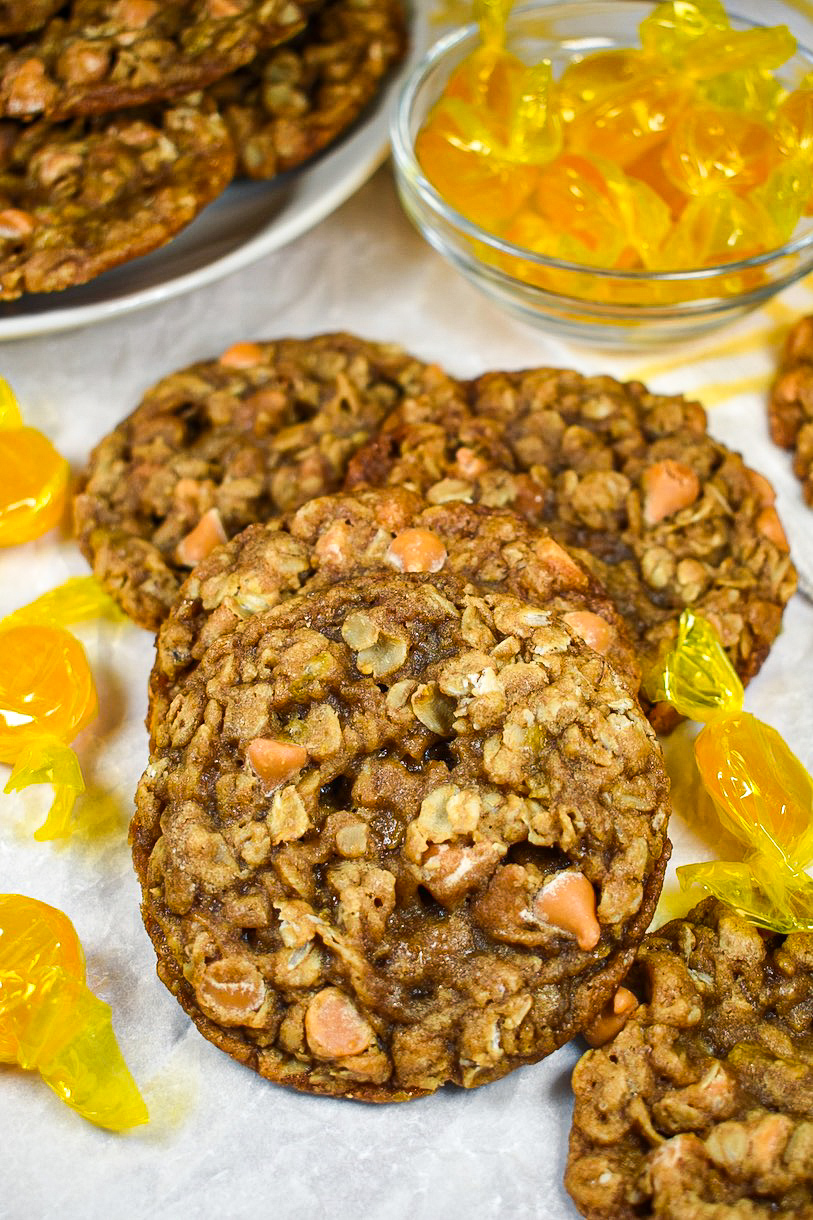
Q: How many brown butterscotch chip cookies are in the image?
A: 9